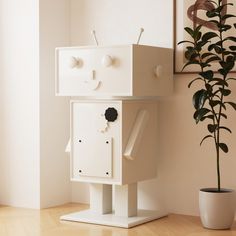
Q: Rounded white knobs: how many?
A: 3